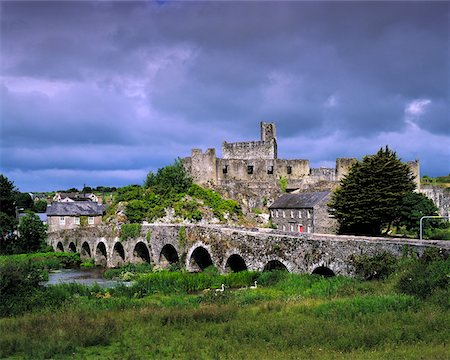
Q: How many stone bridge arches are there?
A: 11